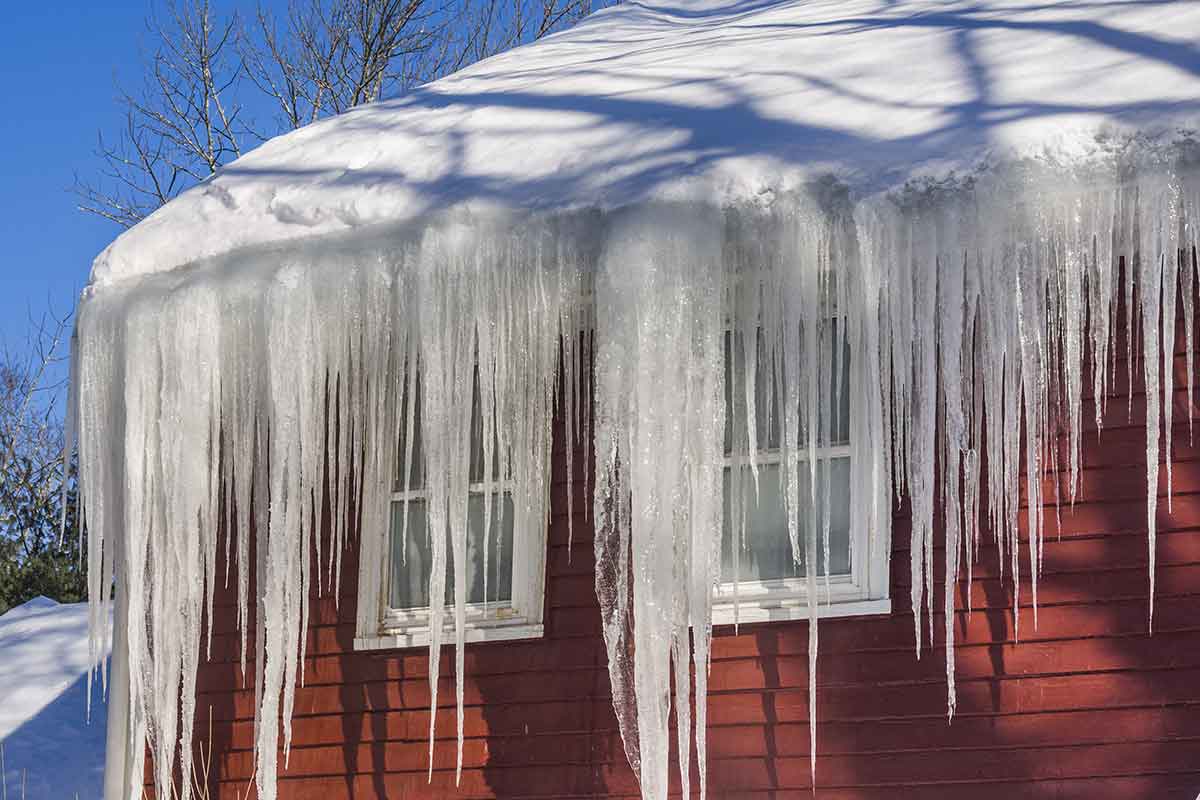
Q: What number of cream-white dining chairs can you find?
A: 0